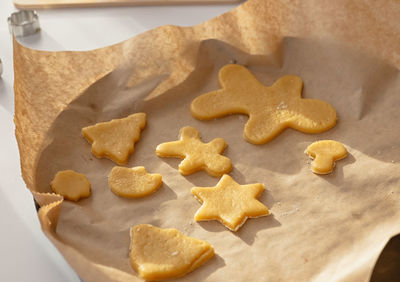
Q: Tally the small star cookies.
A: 1